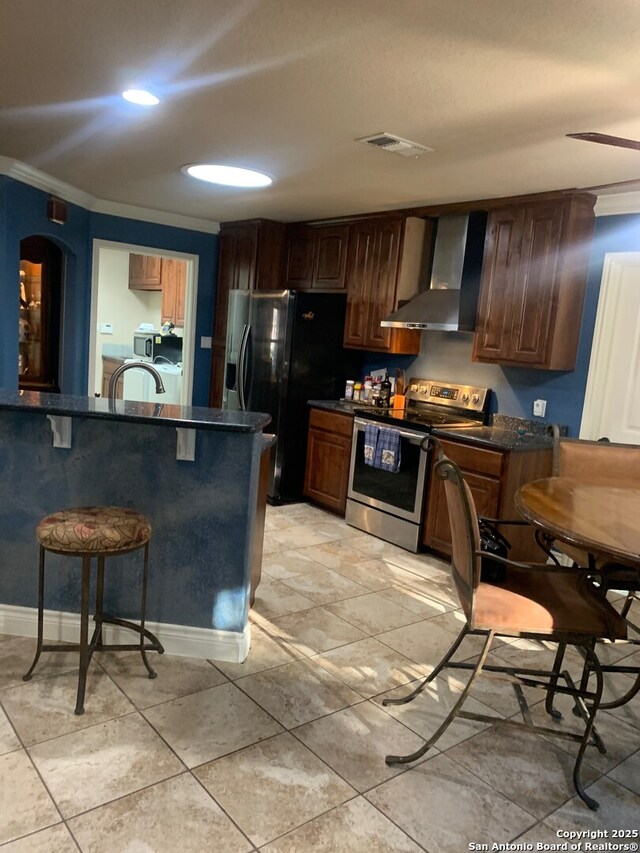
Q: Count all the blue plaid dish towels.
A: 2